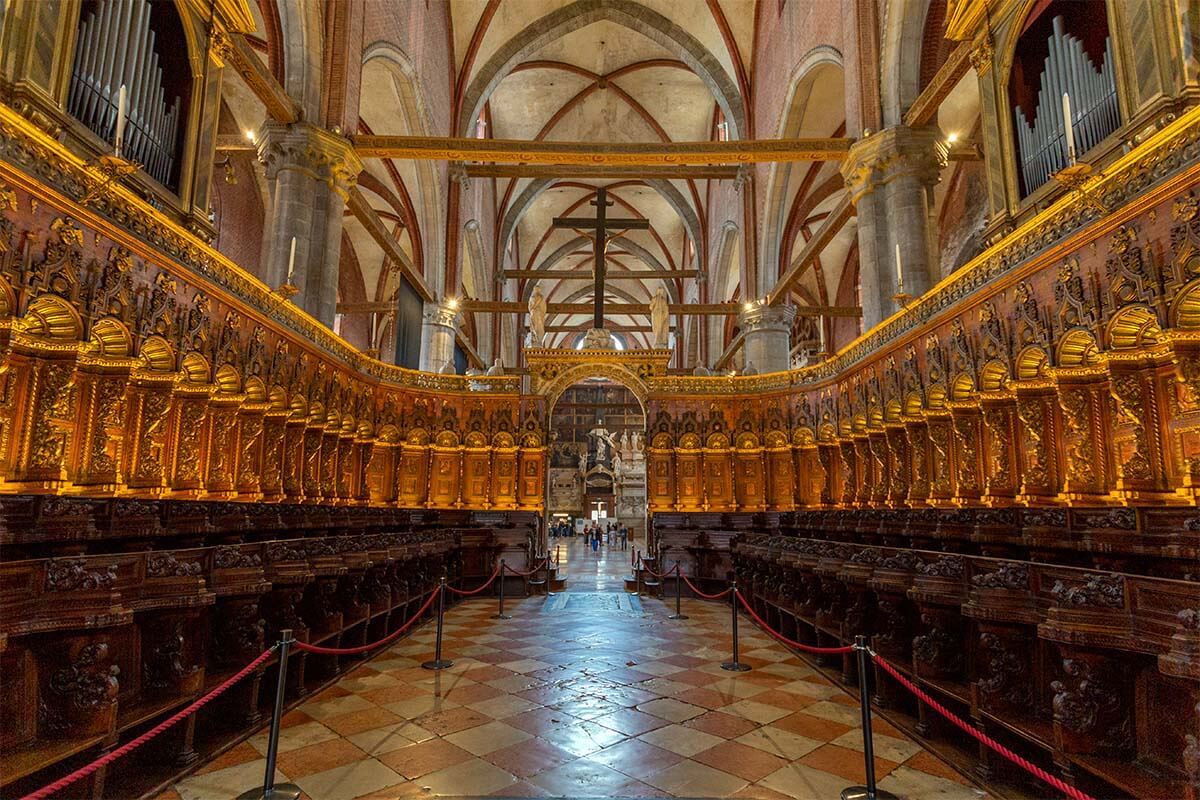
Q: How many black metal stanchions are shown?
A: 10